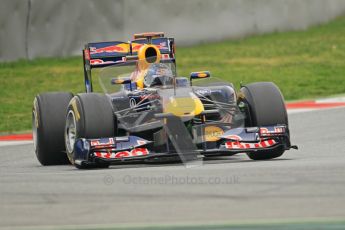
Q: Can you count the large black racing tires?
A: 3